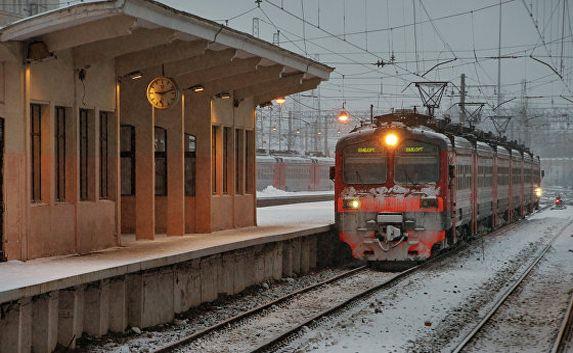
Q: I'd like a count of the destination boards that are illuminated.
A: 2